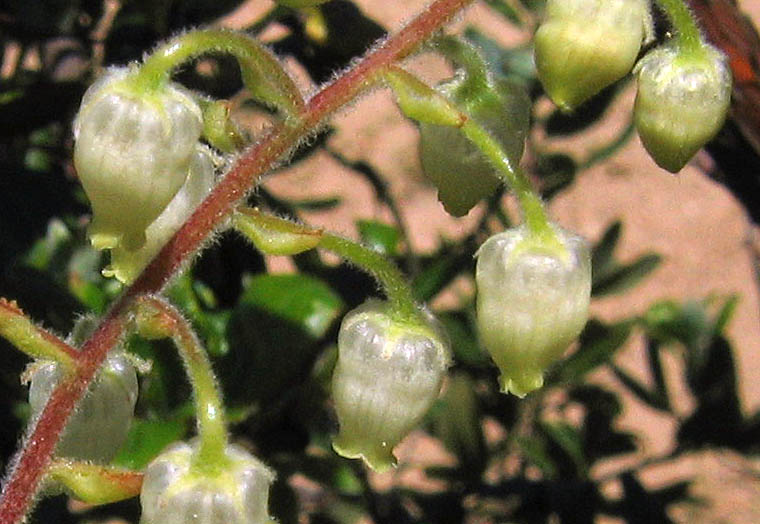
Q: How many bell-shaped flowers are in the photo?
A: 9